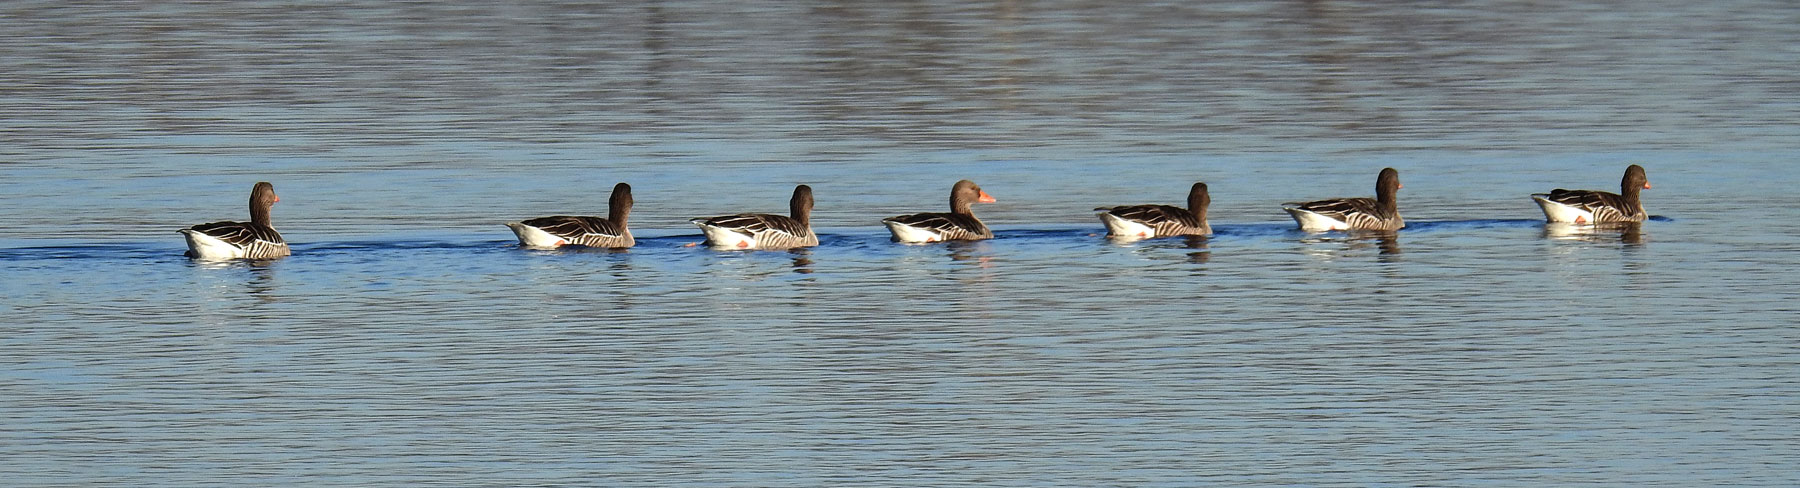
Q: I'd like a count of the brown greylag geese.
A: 7